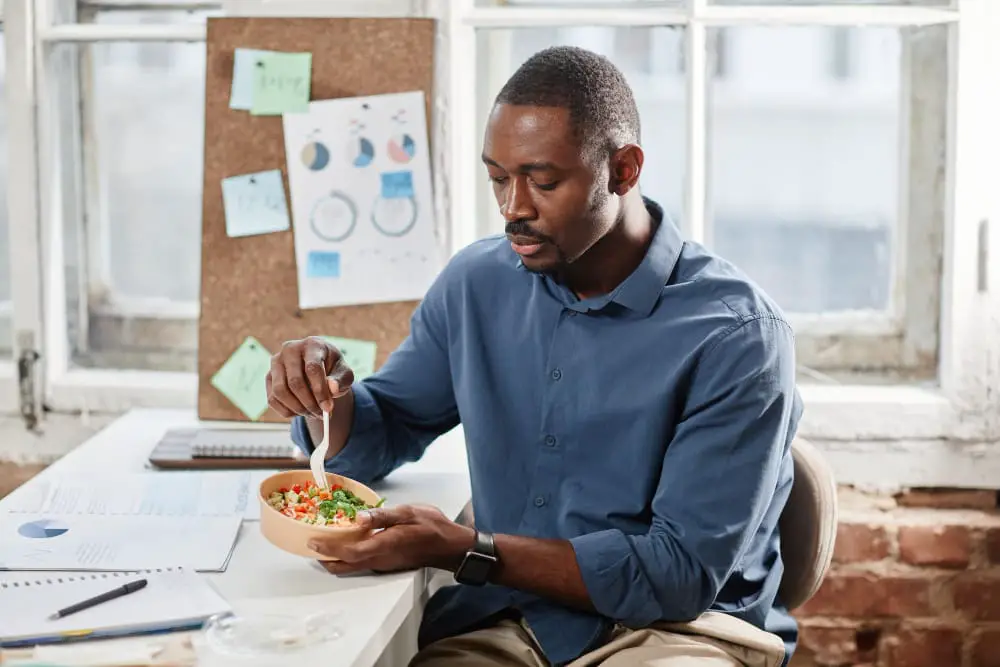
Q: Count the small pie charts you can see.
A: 3